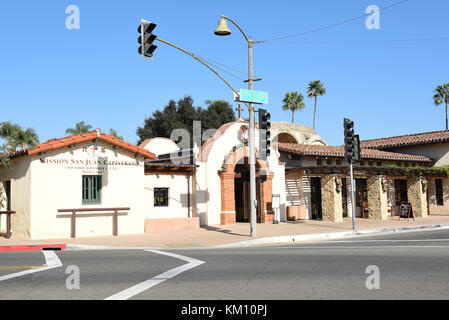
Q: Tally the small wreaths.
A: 3